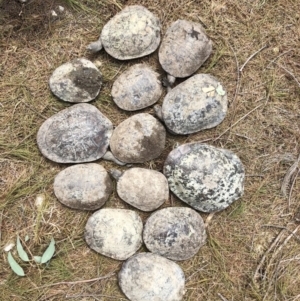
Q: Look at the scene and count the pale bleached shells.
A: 13